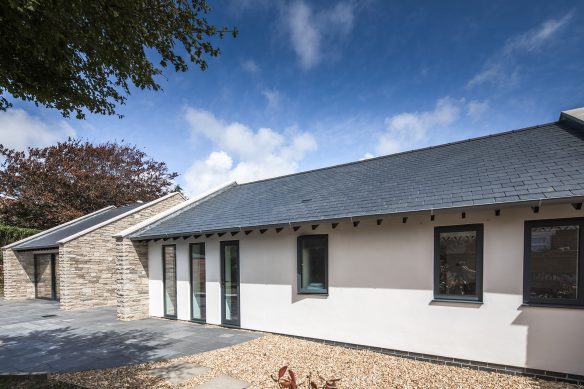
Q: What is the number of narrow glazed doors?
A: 3